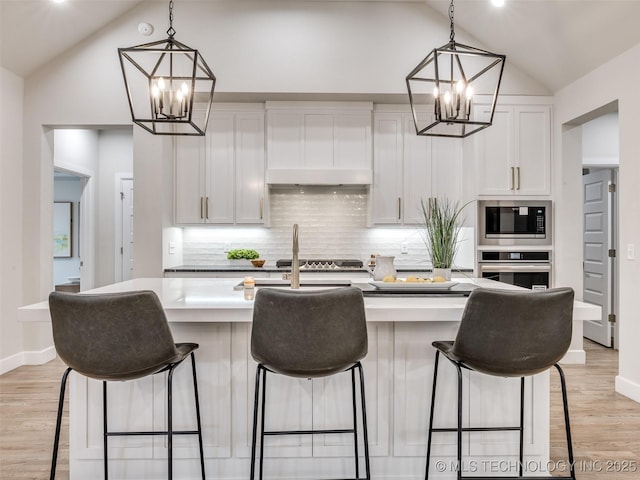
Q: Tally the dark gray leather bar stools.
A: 3